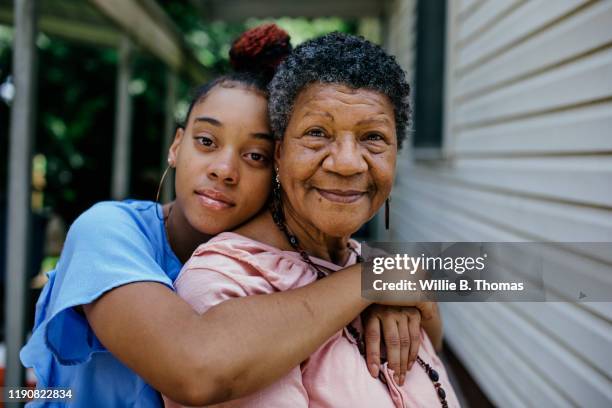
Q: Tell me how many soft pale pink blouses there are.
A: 1